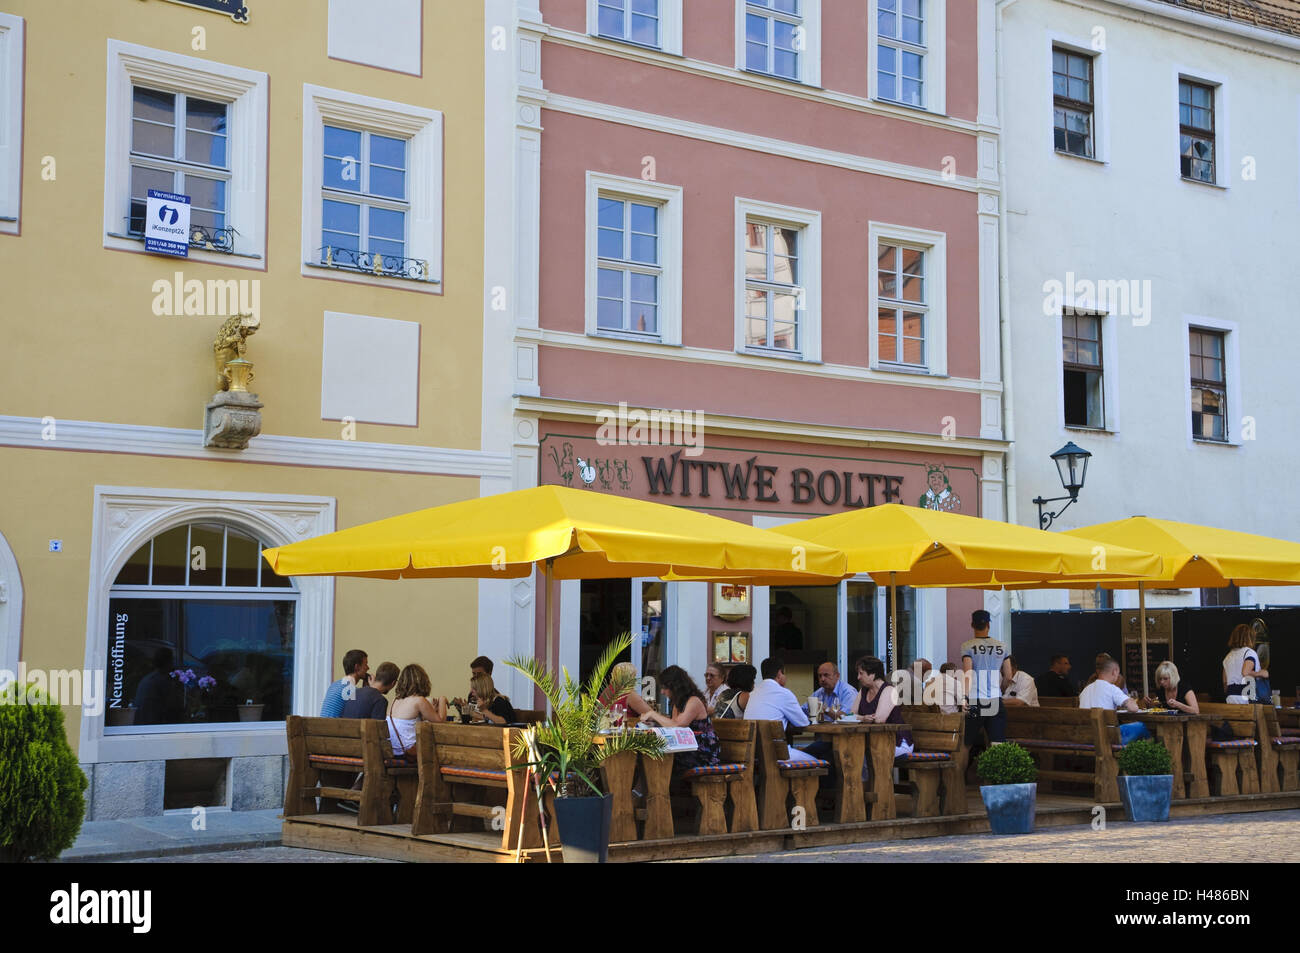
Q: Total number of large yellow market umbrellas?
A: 3